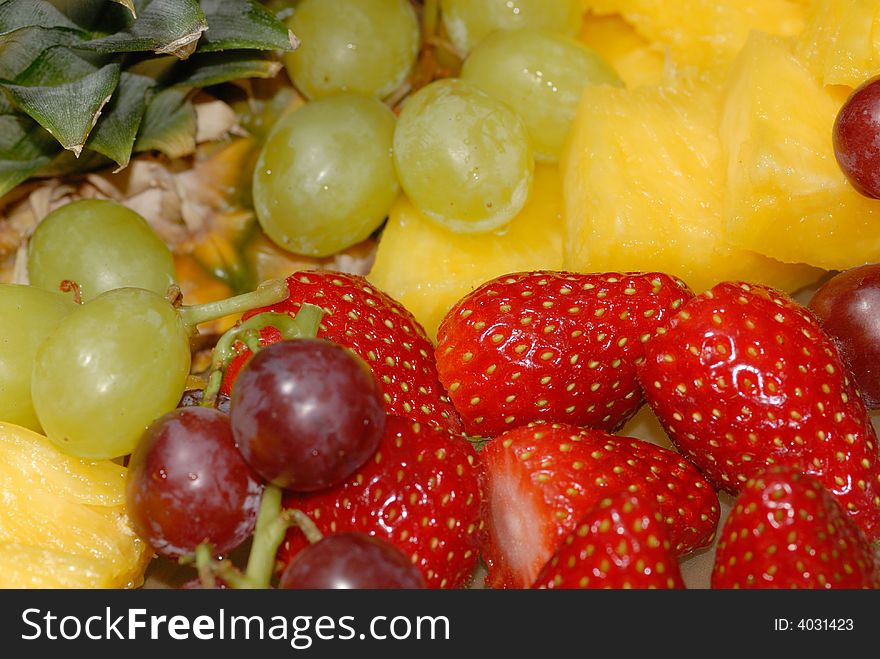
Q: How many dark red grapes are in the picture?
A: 5